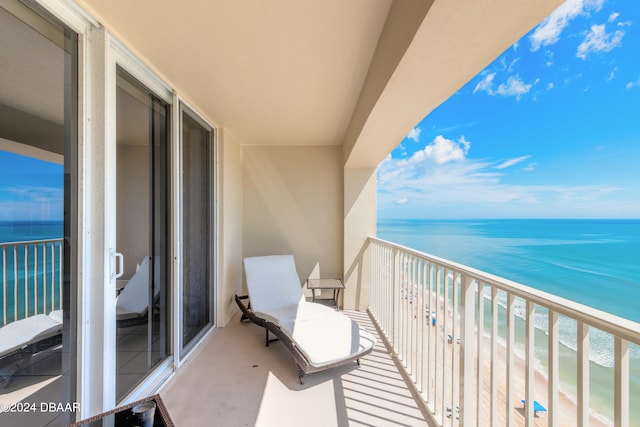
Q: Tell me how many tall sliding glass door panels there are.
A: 3